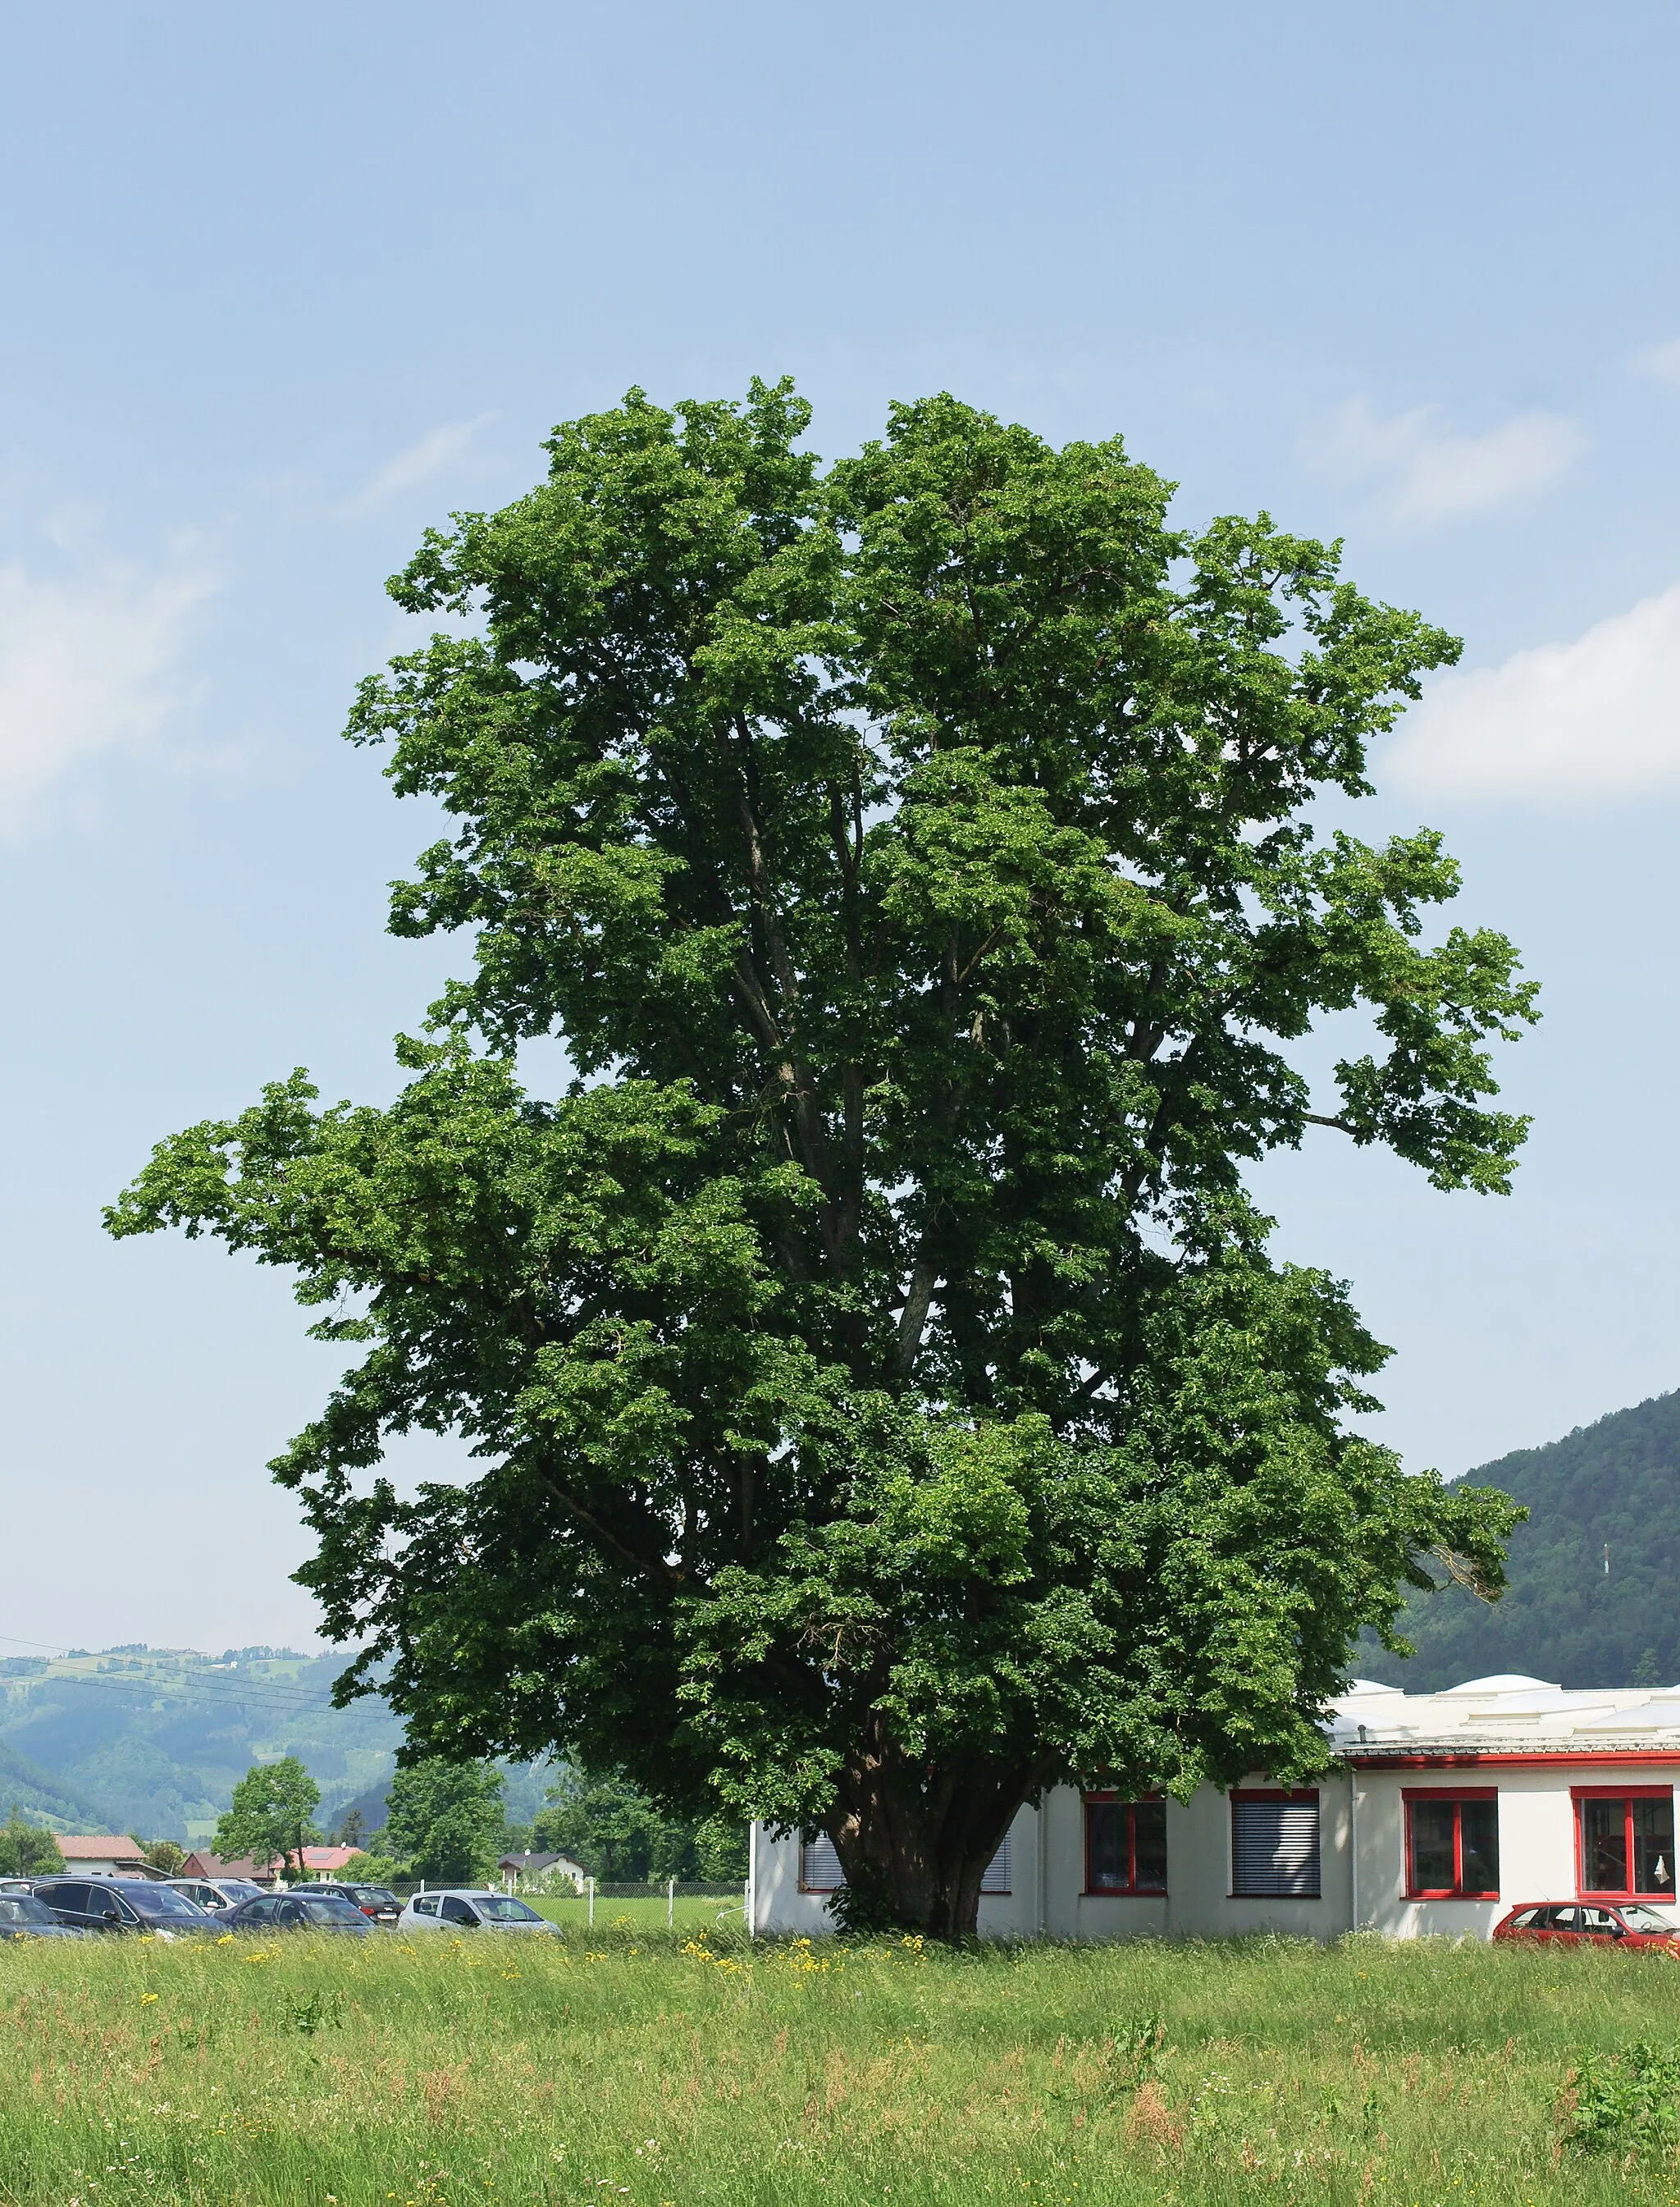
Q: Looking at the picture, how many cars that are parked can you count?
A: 8